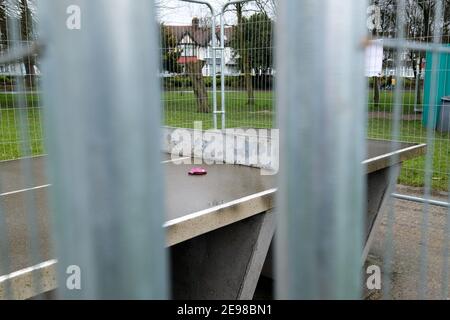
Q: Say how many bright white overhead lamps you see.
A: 0